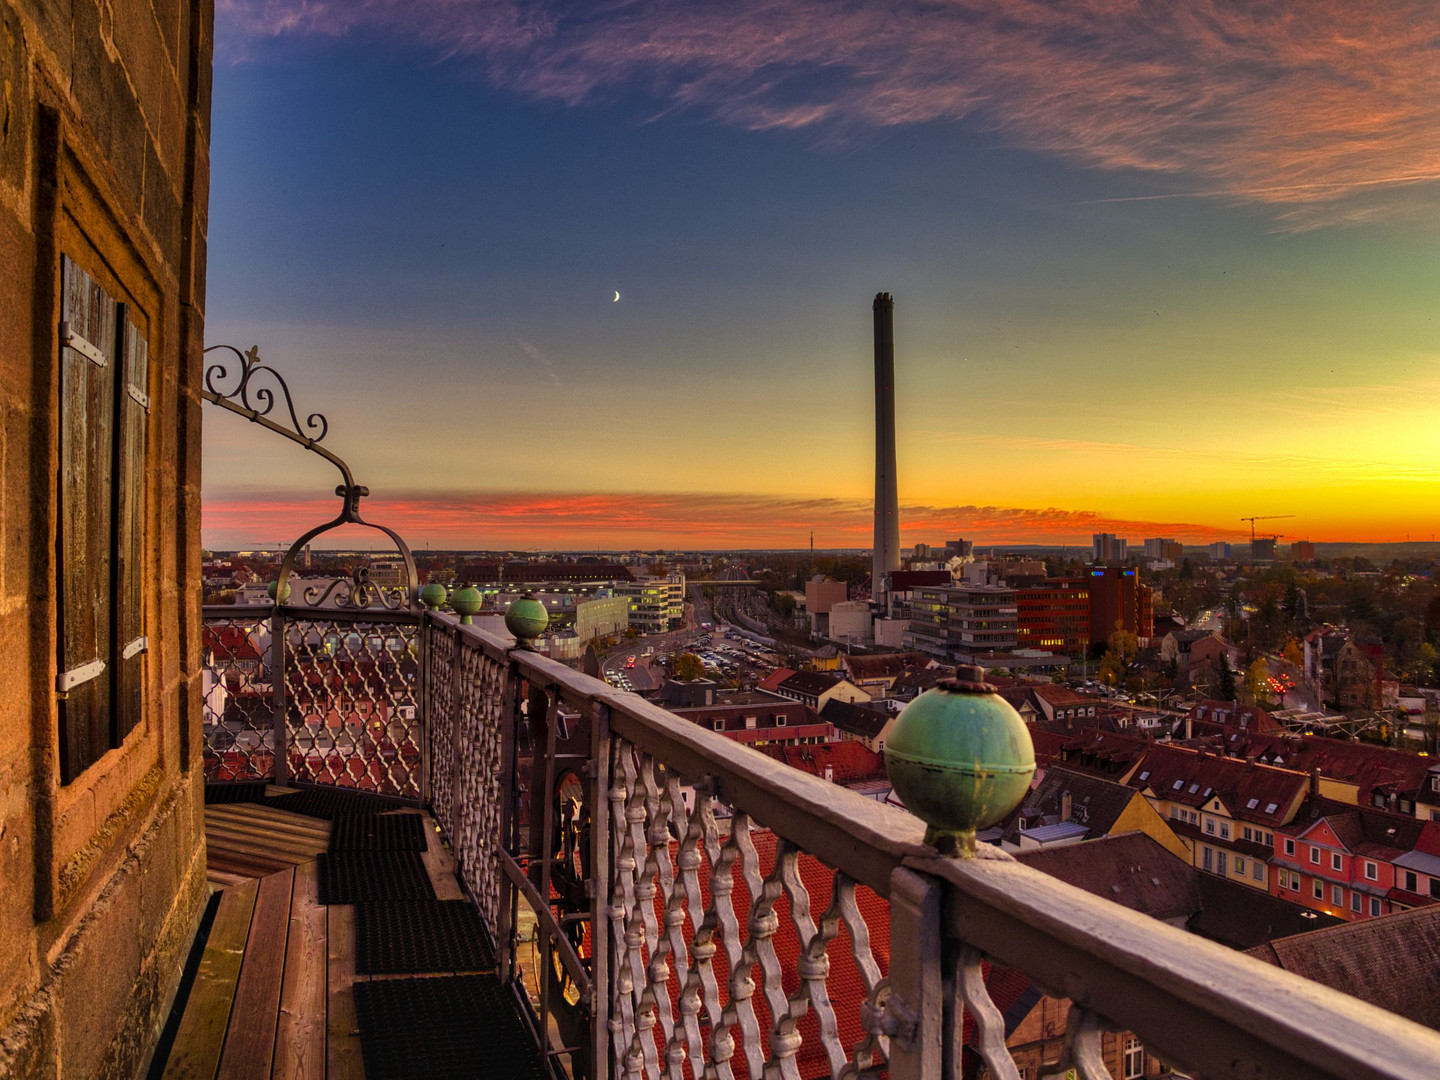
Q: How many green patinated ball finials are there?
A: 5